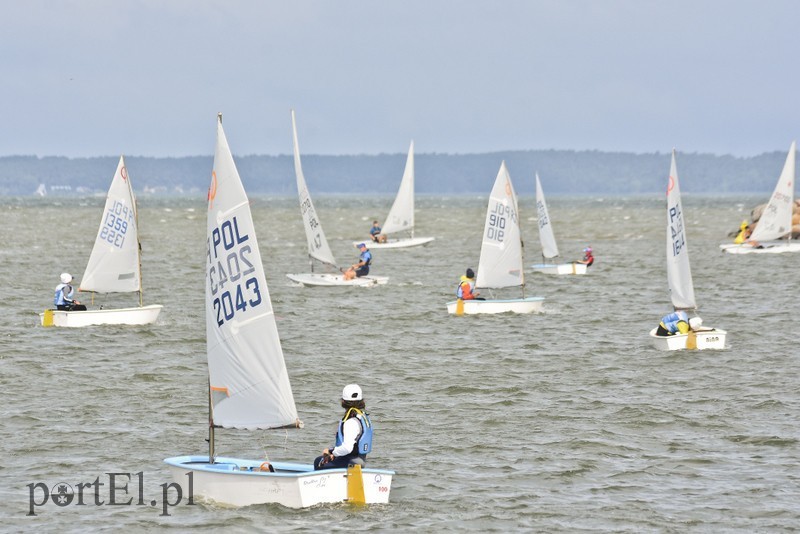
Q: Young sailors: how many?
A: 8